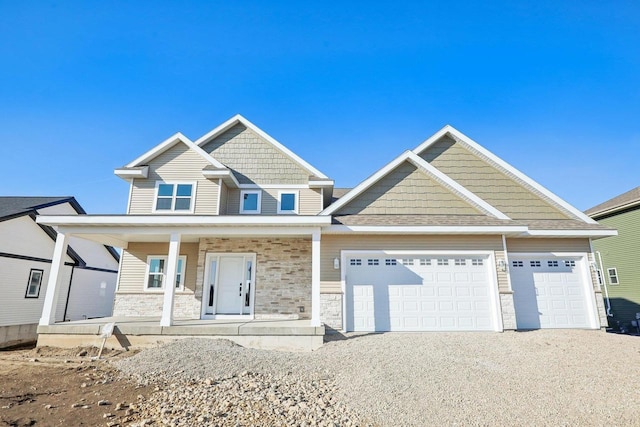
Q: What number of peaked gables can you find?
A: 4